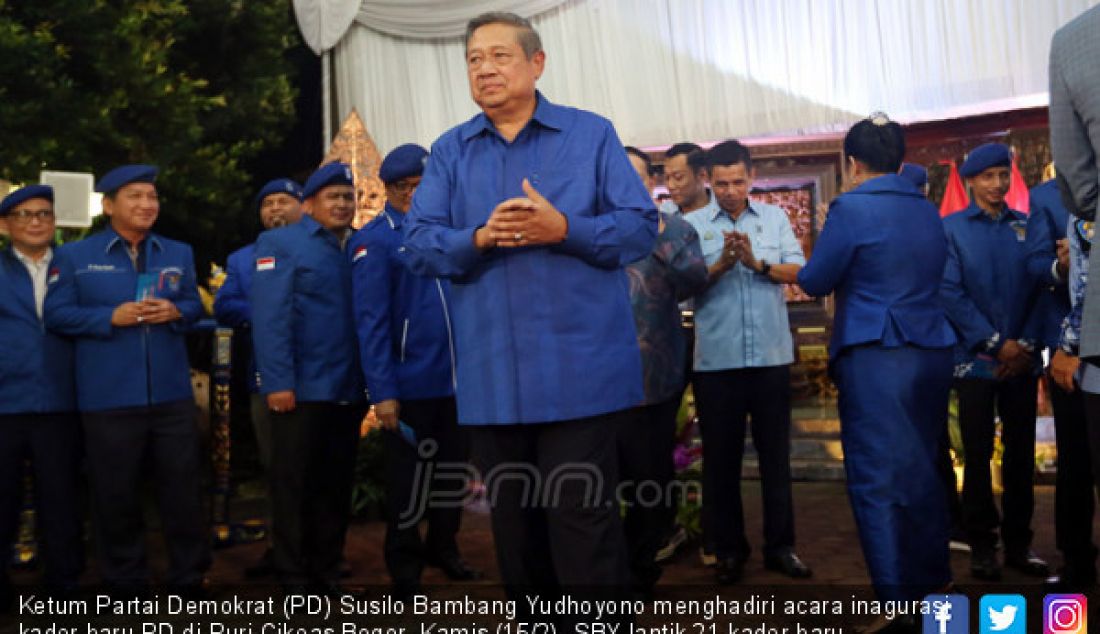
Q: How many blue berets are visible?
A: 7